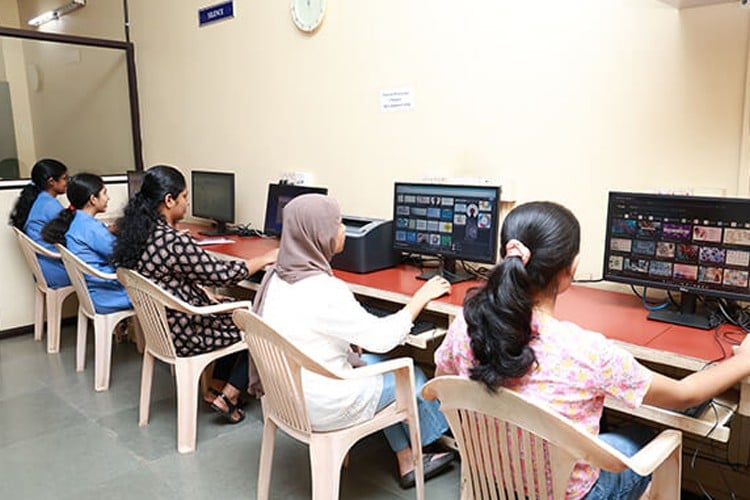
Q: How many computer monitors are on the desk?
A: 5